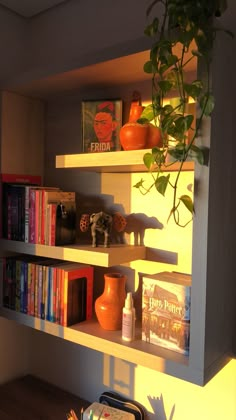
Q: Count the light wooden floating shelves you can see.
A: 3